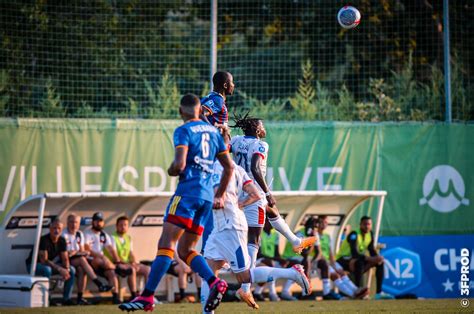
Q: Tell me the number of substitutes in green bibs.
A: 5